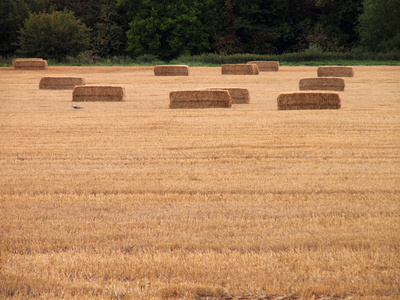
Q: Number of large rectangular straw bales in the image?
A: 11